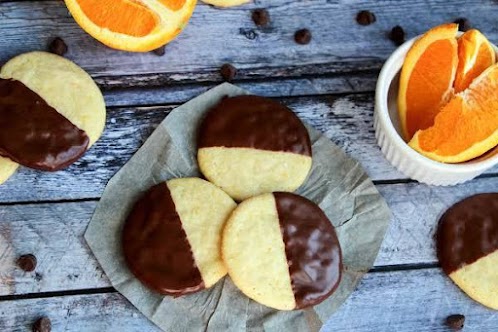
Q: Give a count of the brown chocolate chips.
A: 11